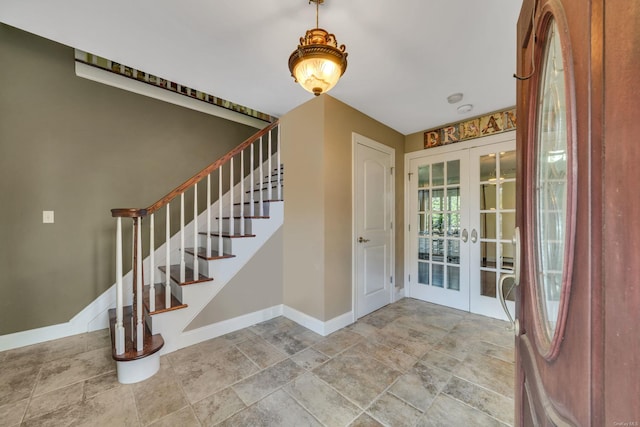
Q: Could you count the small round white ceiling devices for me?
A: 2